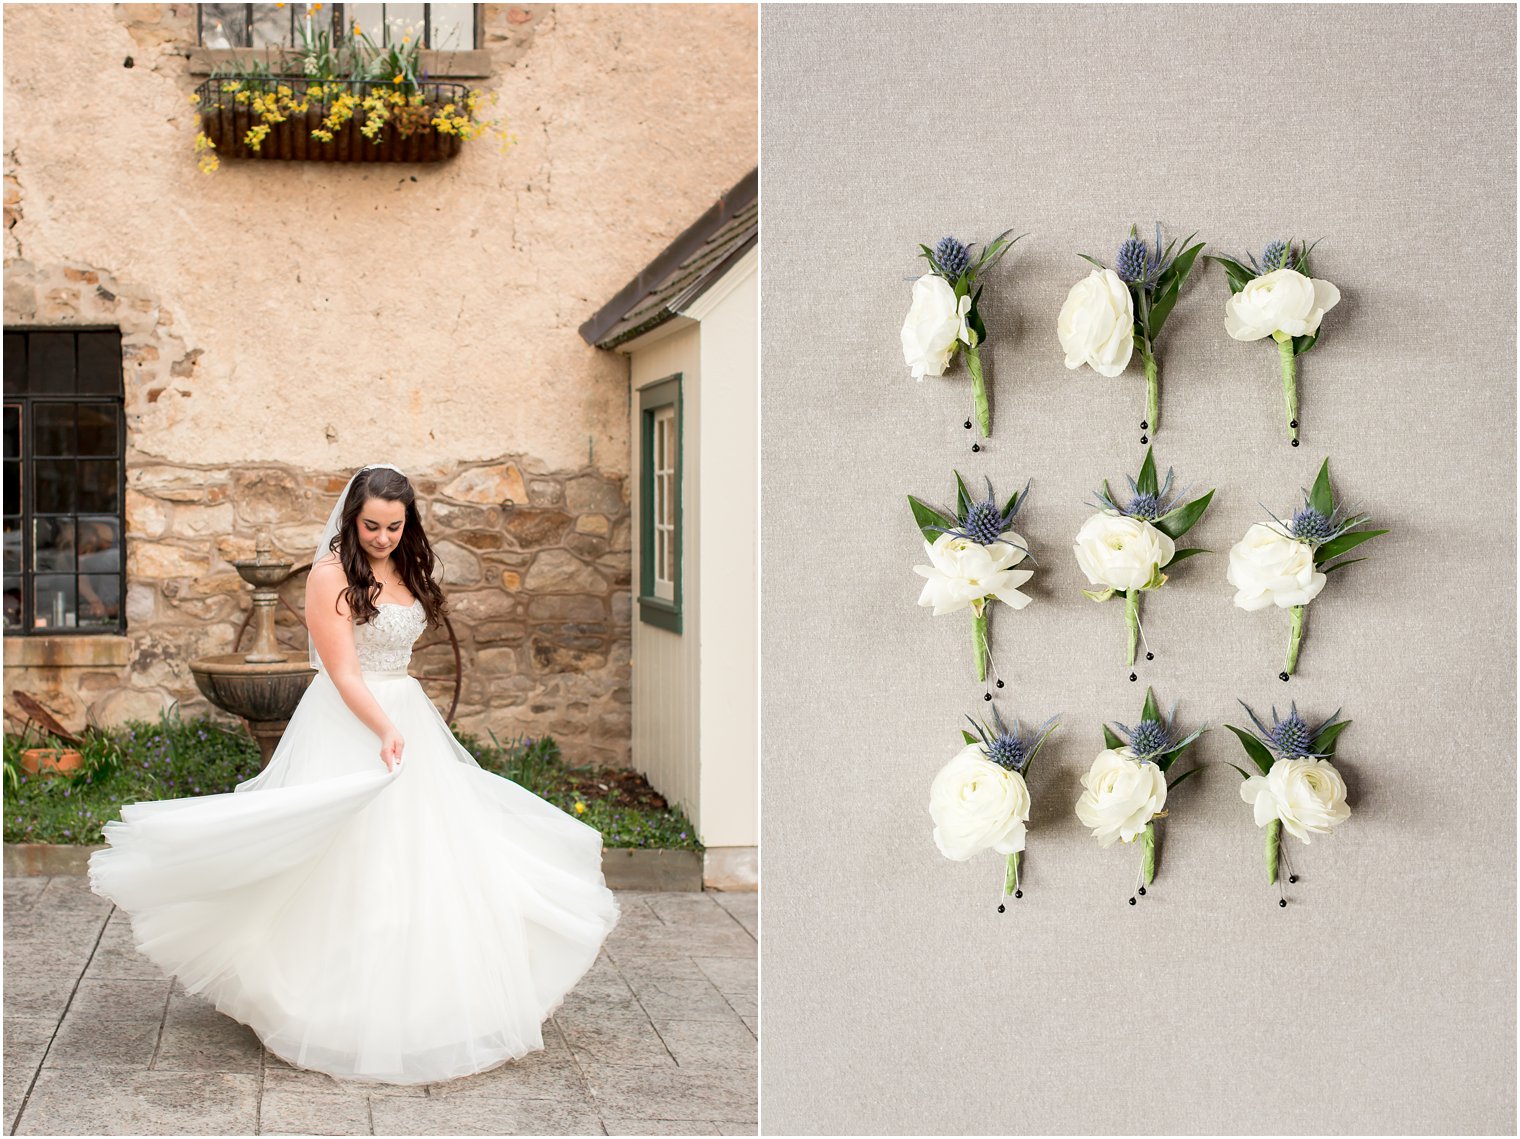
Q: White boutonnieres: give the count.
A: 9